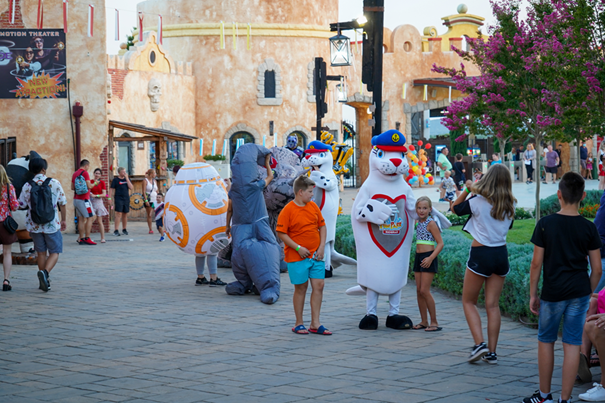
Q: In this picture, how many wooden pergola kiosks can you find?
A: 1